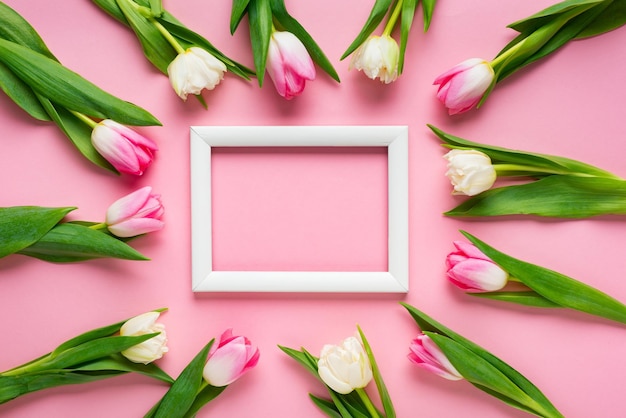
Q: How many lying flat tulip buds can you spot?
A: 12